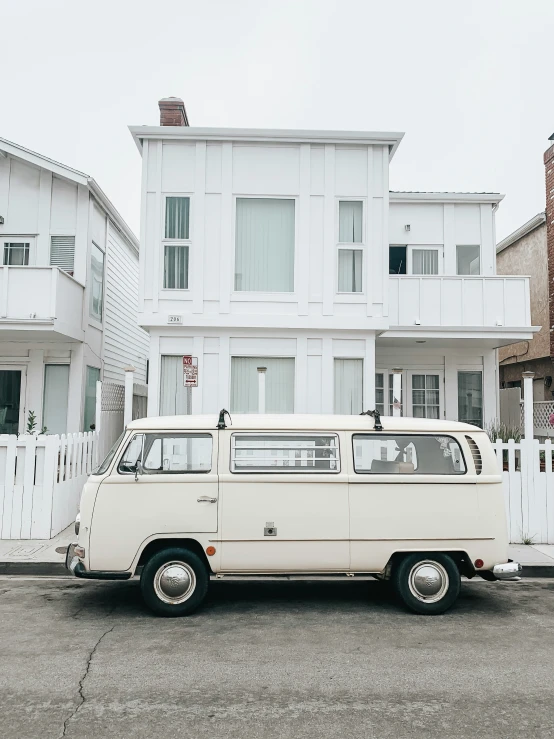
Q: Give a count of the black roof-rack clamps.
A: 2